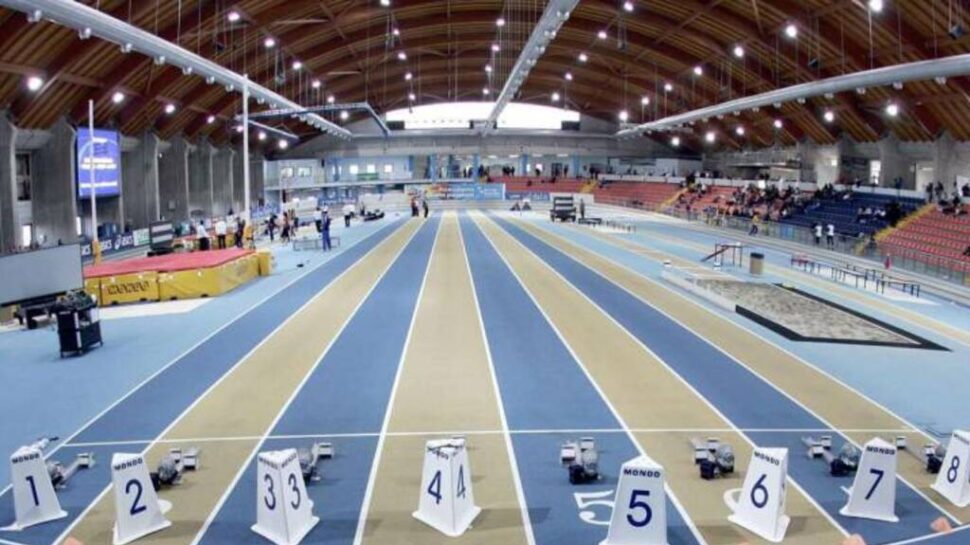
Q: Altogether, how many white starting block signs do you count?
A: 8